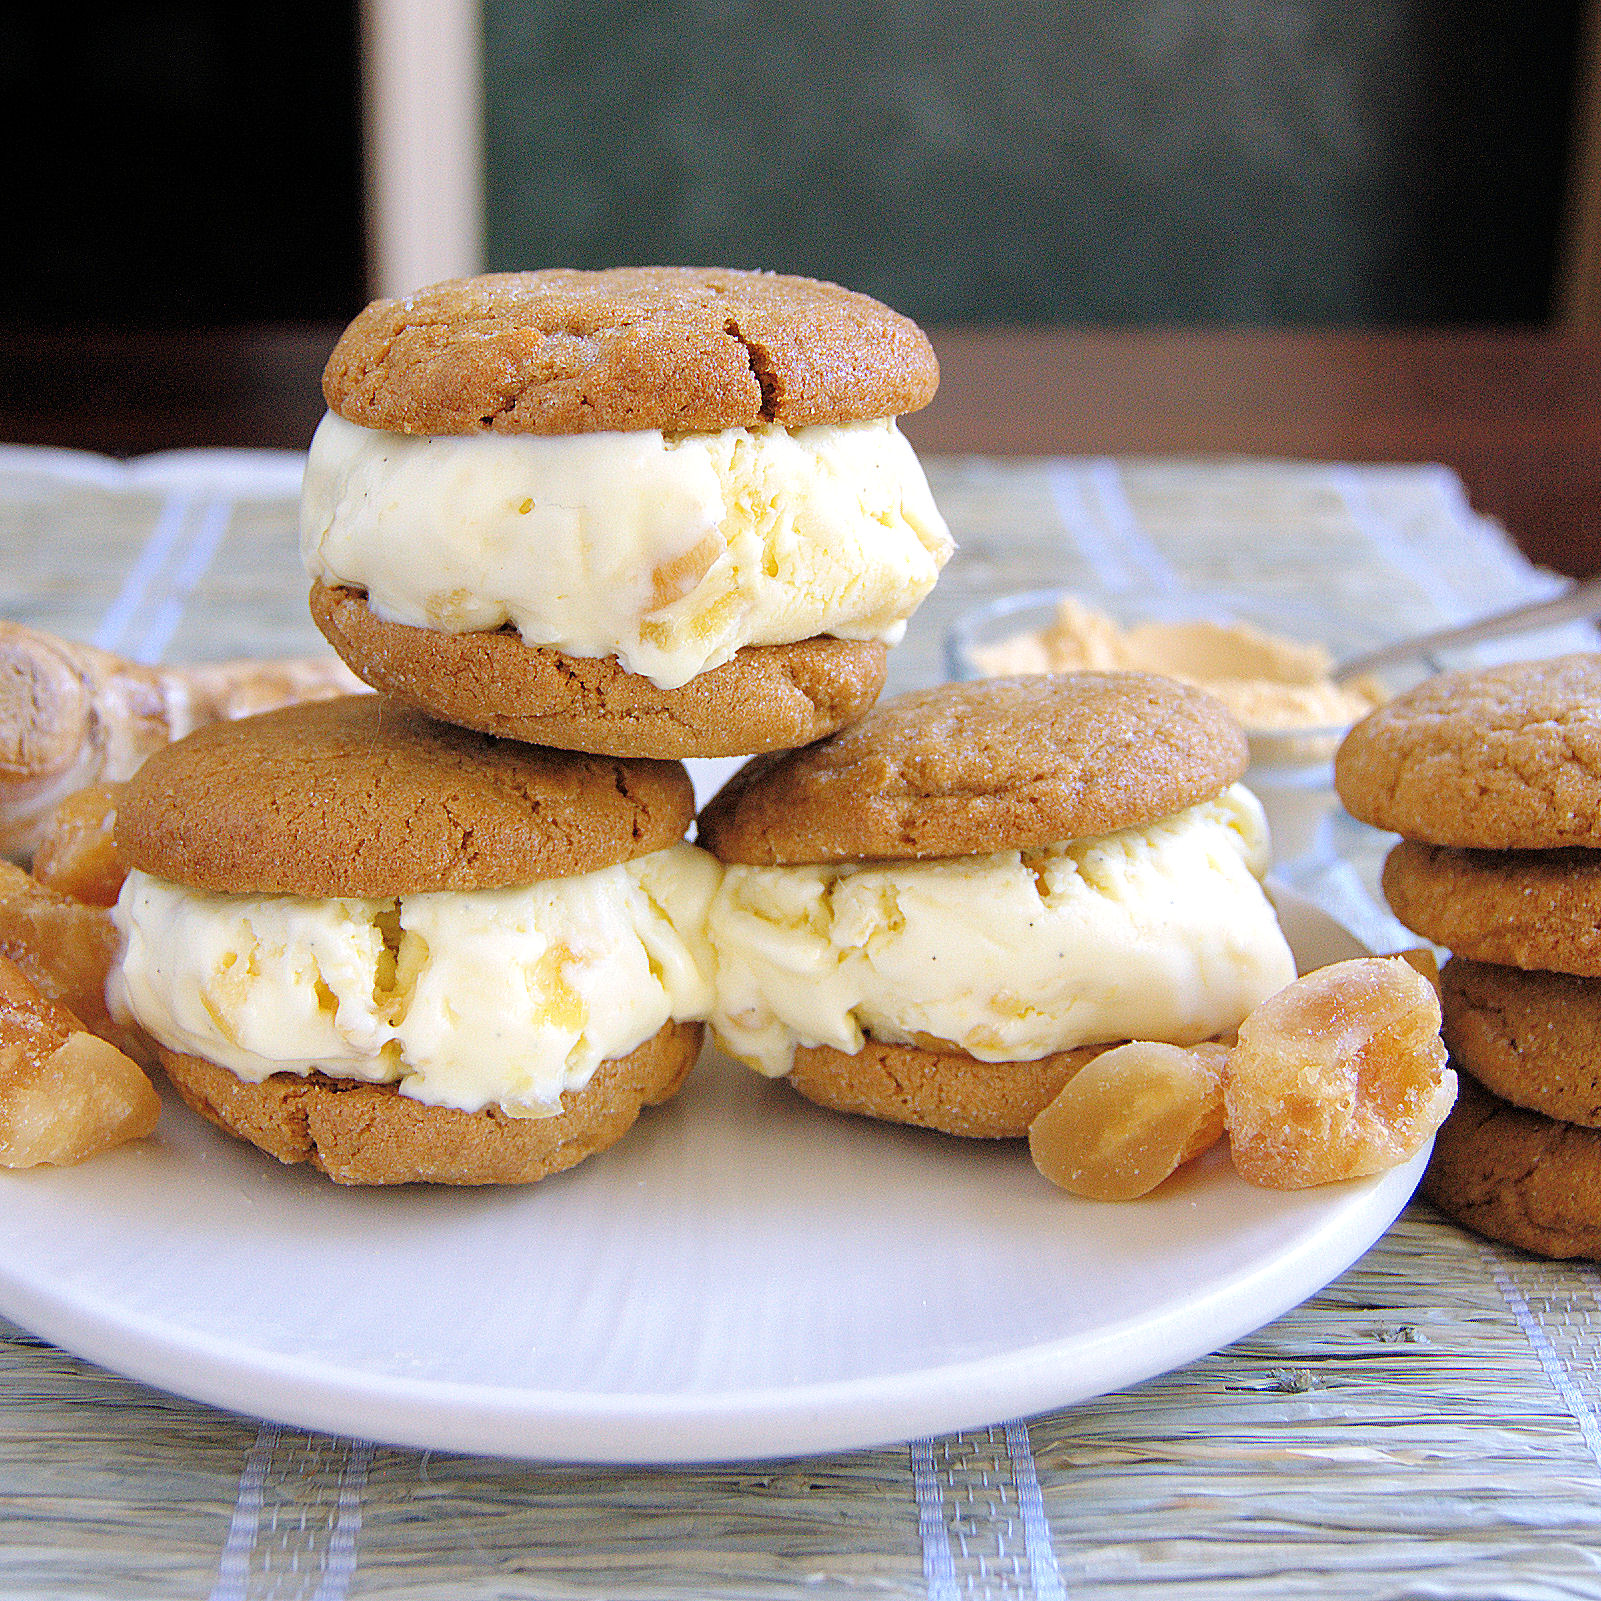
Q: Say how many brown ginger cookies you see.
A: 10